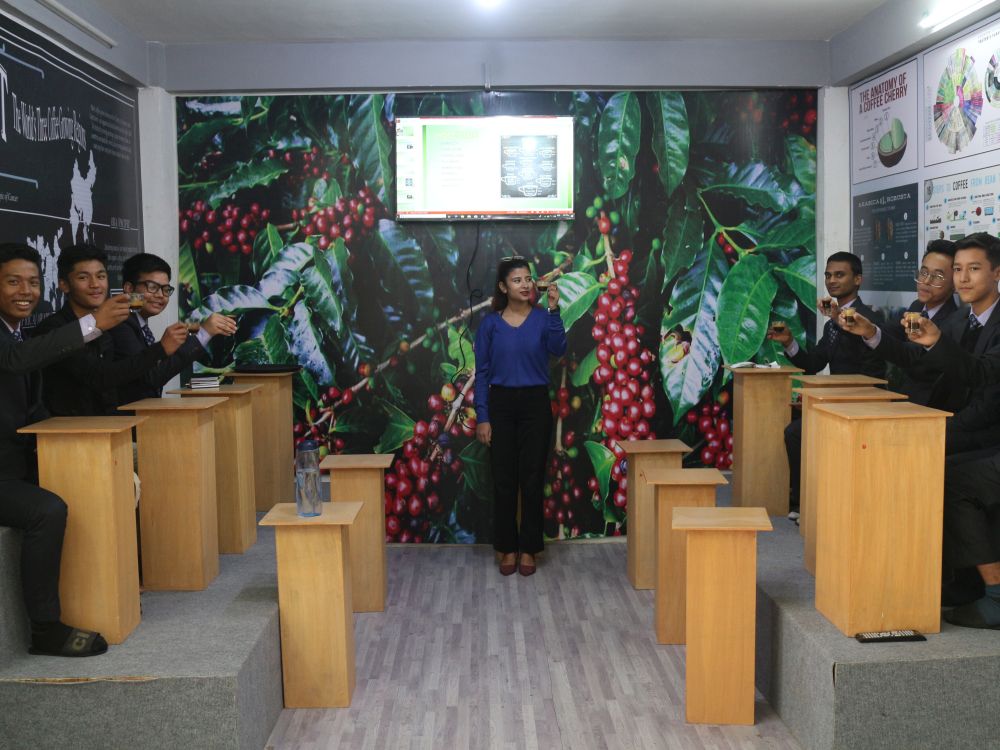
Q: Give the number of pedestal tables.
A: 13